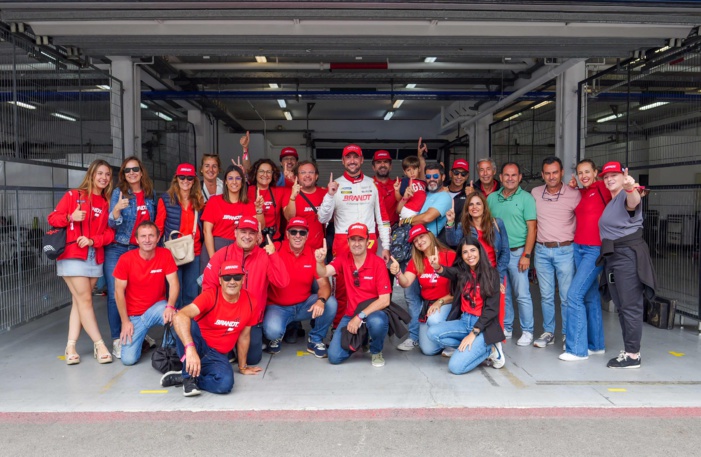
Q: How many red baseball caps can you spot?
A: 11